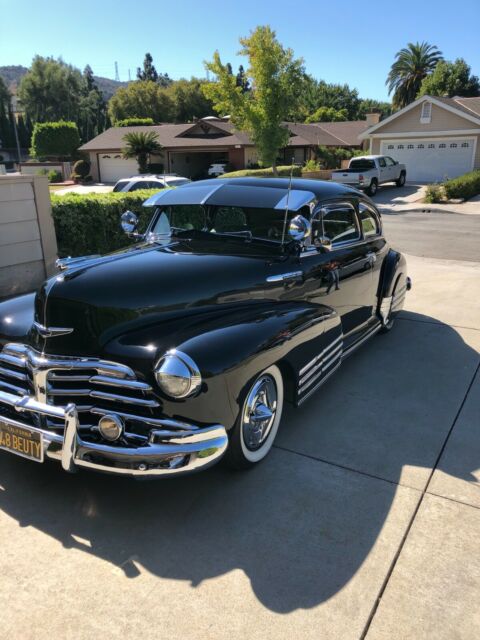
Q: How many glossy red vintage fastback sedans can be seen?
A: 0